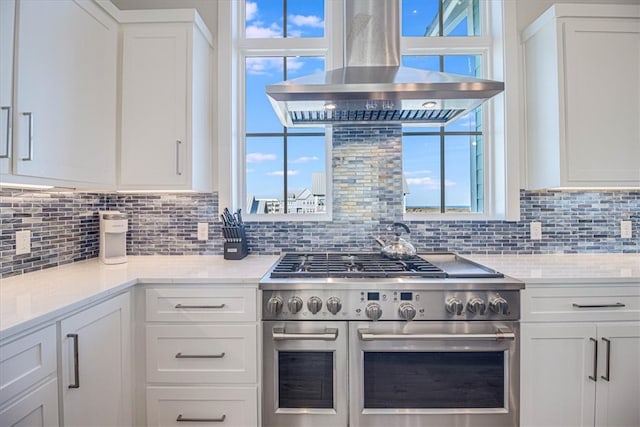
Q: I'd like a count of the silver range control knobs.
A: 9